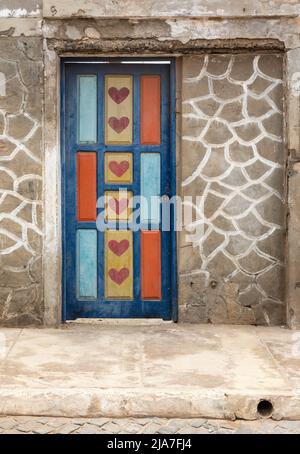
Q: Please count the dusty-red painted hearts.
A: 6